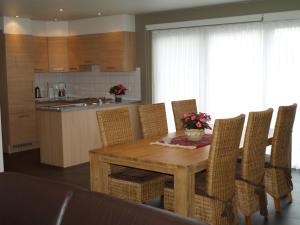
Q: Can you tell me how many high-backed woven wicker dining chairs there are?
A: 6